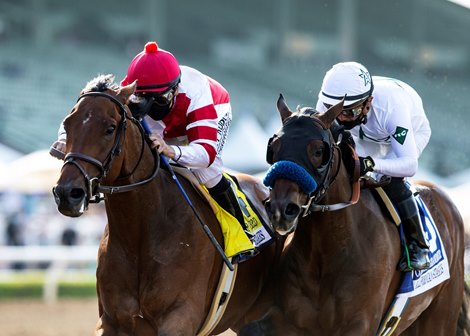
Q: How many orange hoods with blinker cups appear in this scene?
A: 0